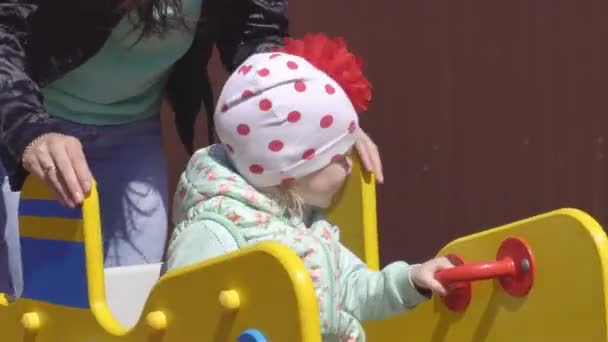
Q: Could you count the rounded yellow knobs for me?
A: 3